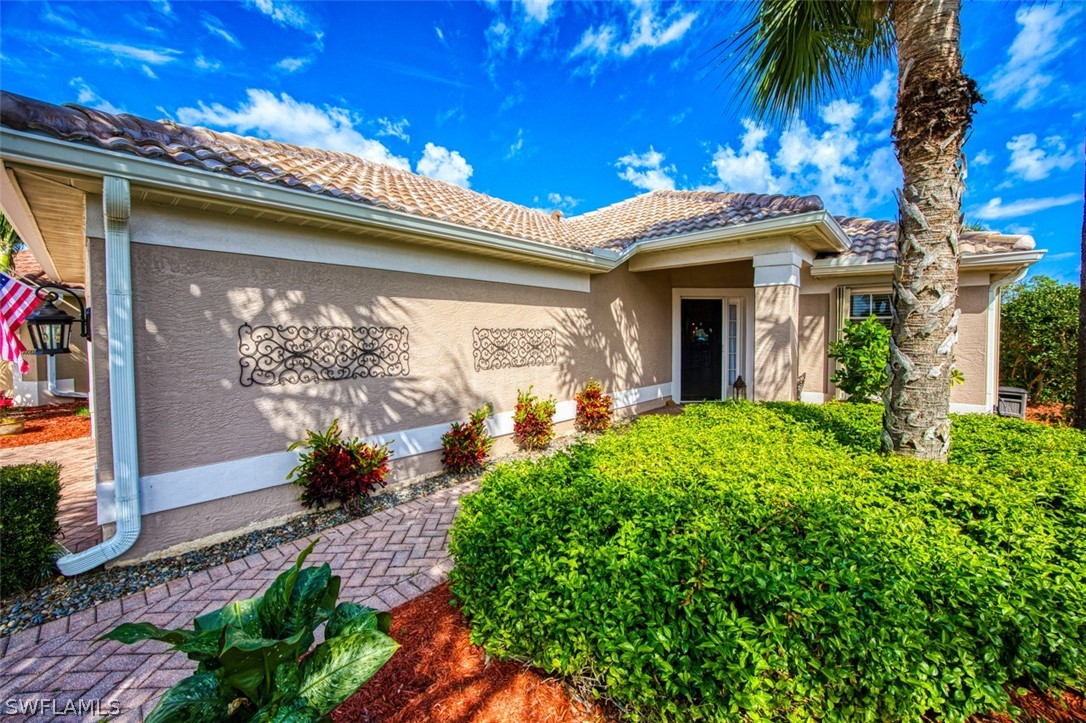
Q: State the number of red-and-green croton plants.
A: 4